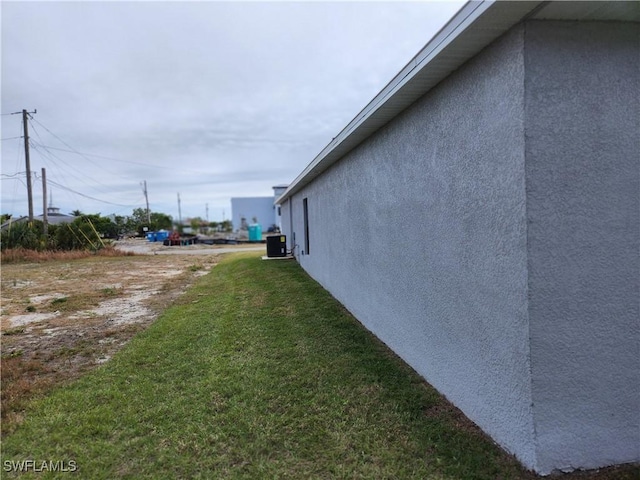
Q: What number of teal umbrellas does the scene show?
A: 0